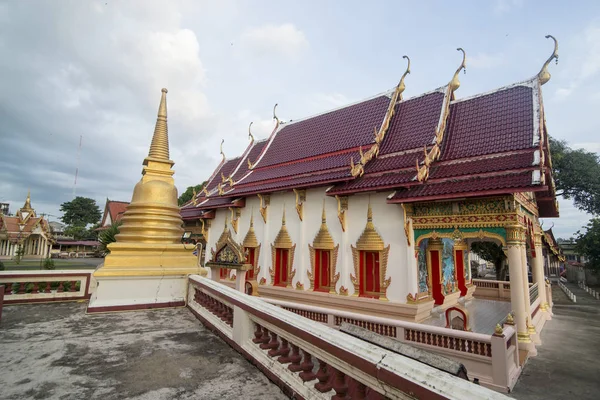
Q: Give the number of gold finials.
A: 6